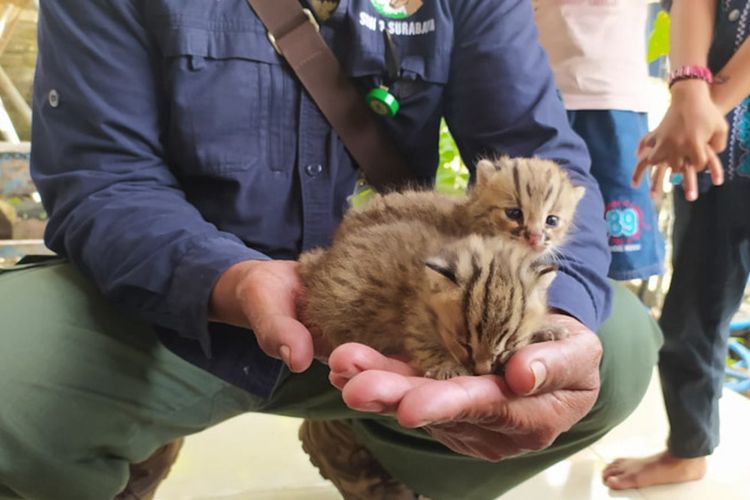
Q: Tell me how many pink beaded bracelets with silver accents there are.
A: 1